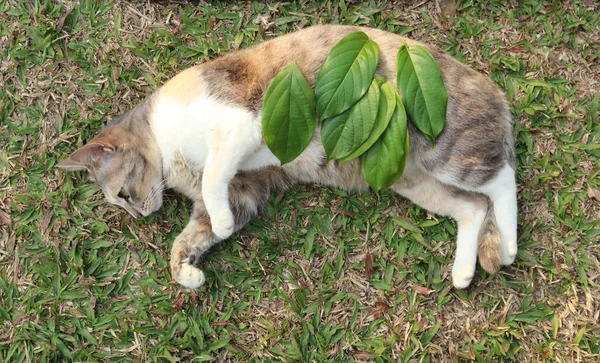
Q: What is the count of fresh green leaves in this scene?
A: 6